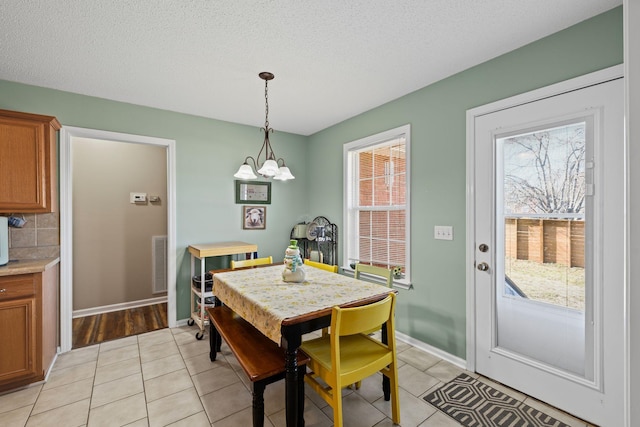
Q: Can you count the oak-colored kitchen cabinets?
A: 2